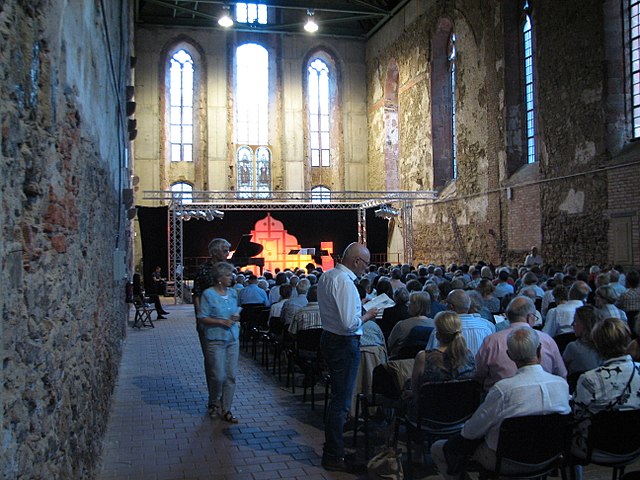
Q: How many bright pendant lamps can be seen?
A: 2